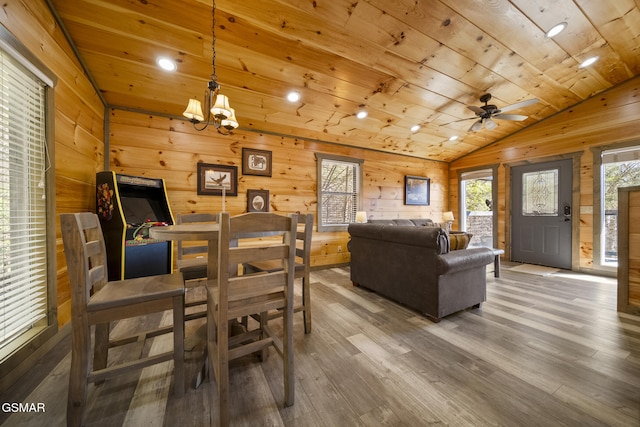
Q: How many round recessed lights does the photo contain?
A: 7